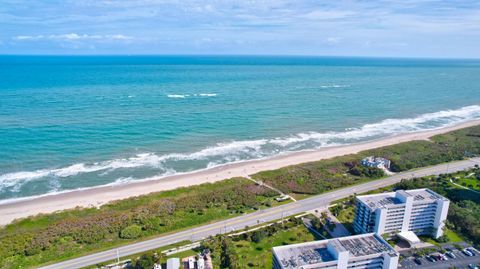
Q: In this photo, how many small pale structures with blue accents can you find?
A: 1